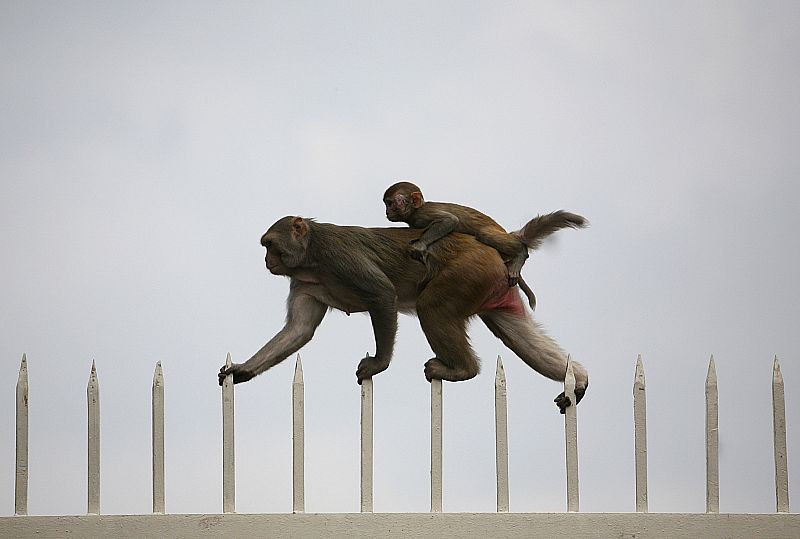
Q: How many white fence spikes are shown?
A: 12